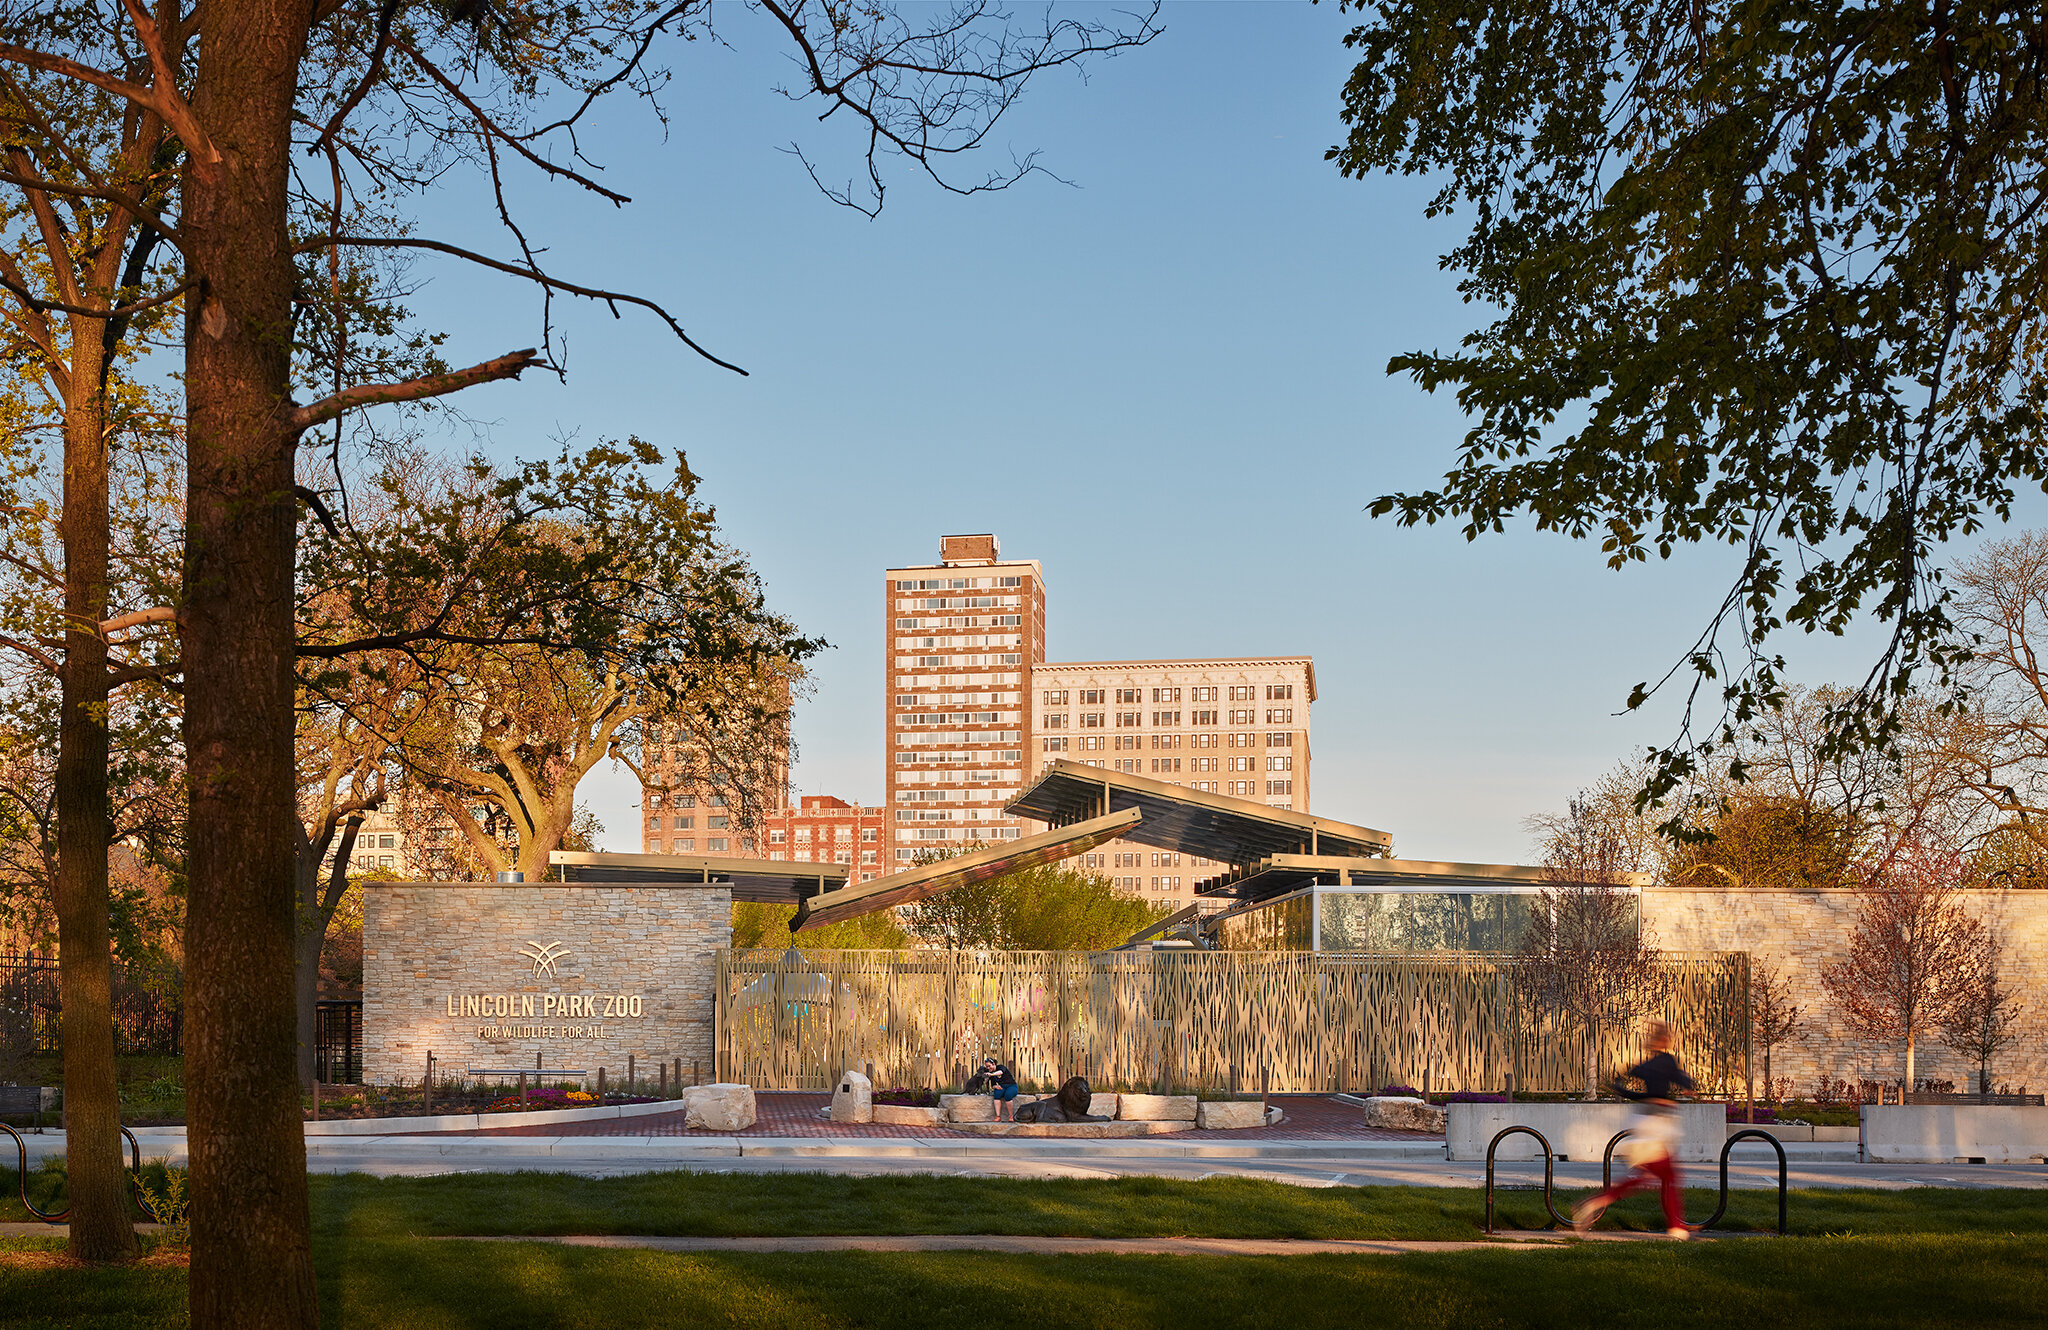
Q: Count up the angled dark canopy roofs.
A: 4